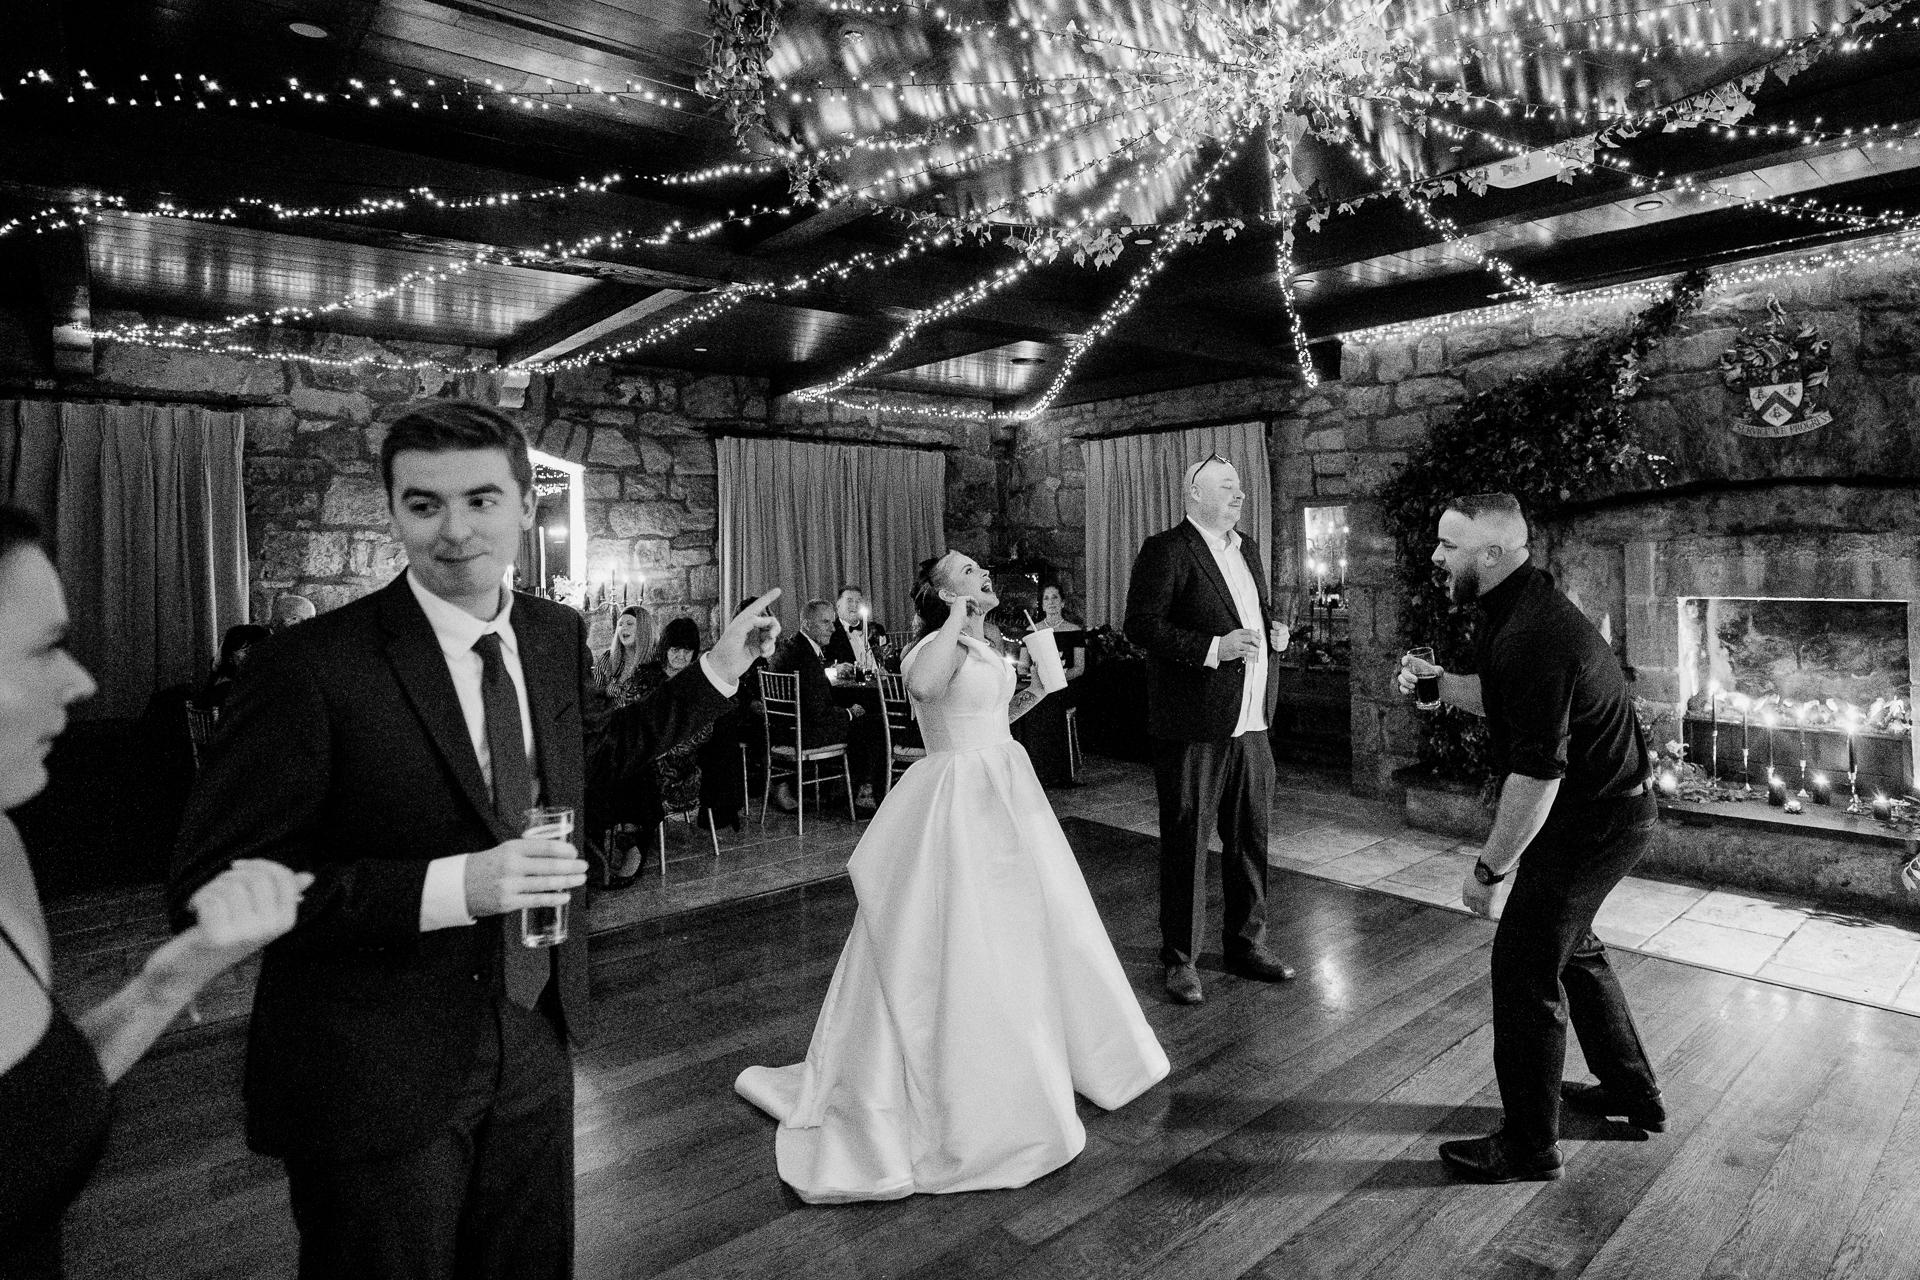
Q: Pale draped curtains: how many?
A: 3